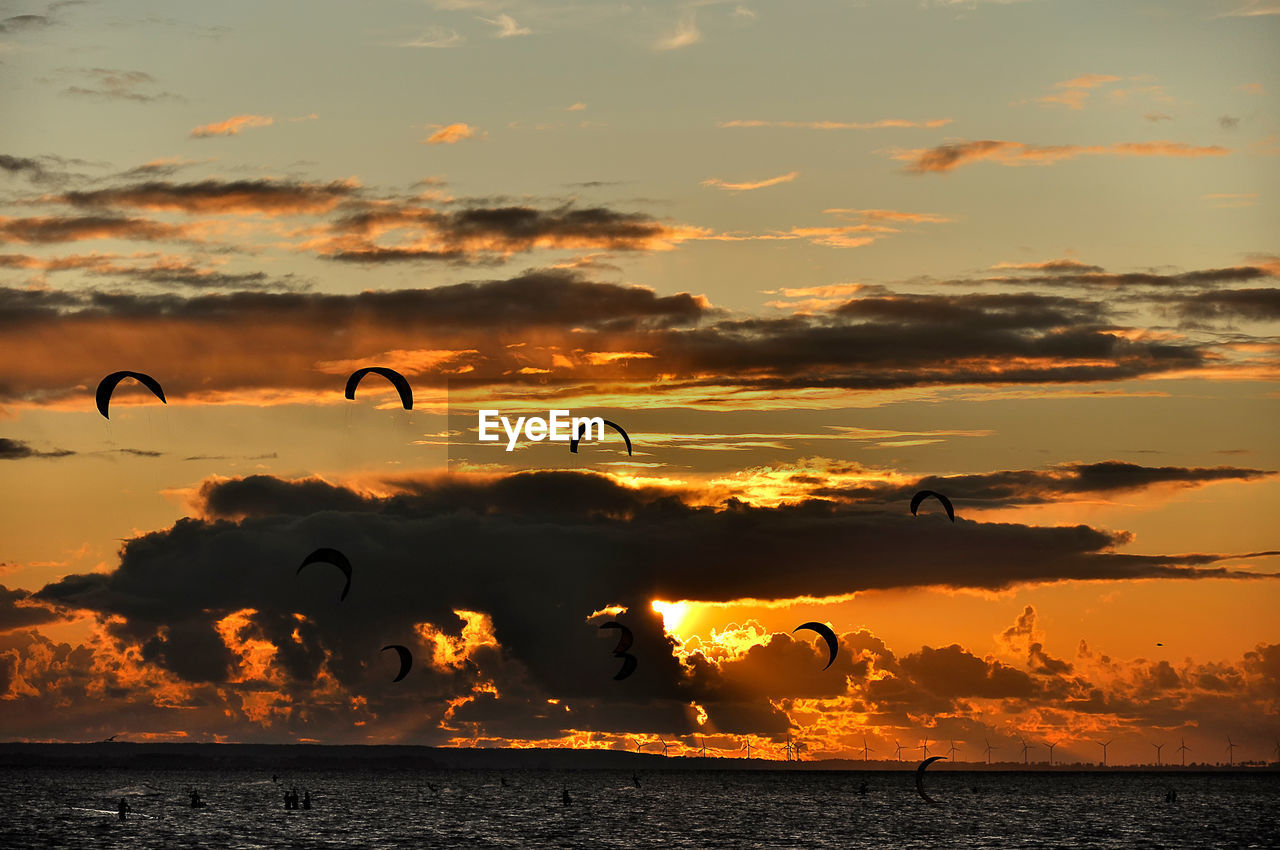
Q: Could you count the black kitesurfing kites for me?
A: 10